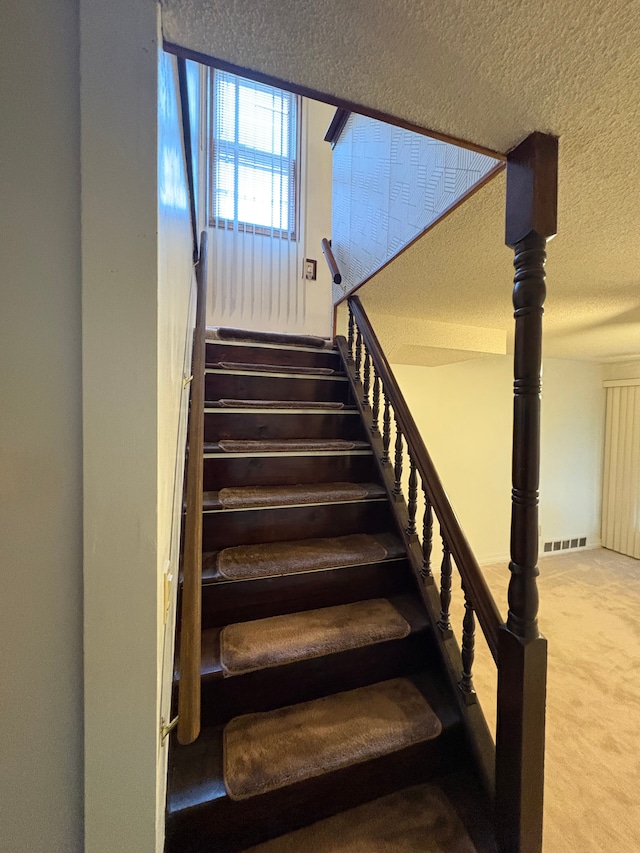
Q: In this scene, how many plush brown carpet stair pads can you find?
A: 9